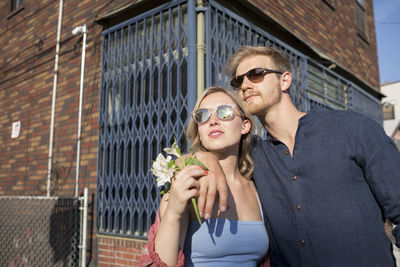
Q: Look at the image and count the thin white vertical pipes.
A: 2